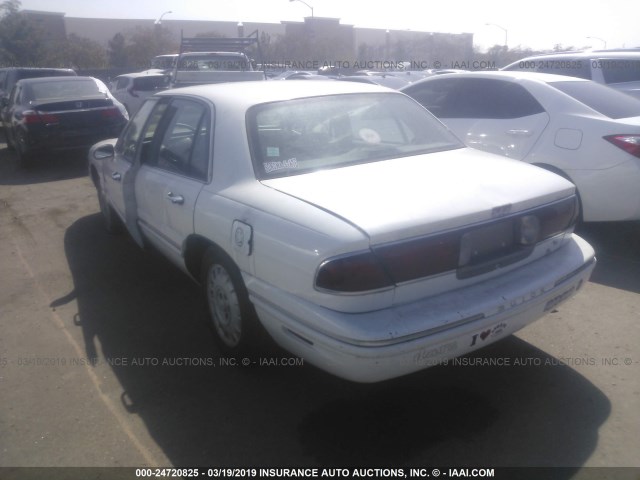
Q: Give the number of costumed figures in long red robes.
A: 0